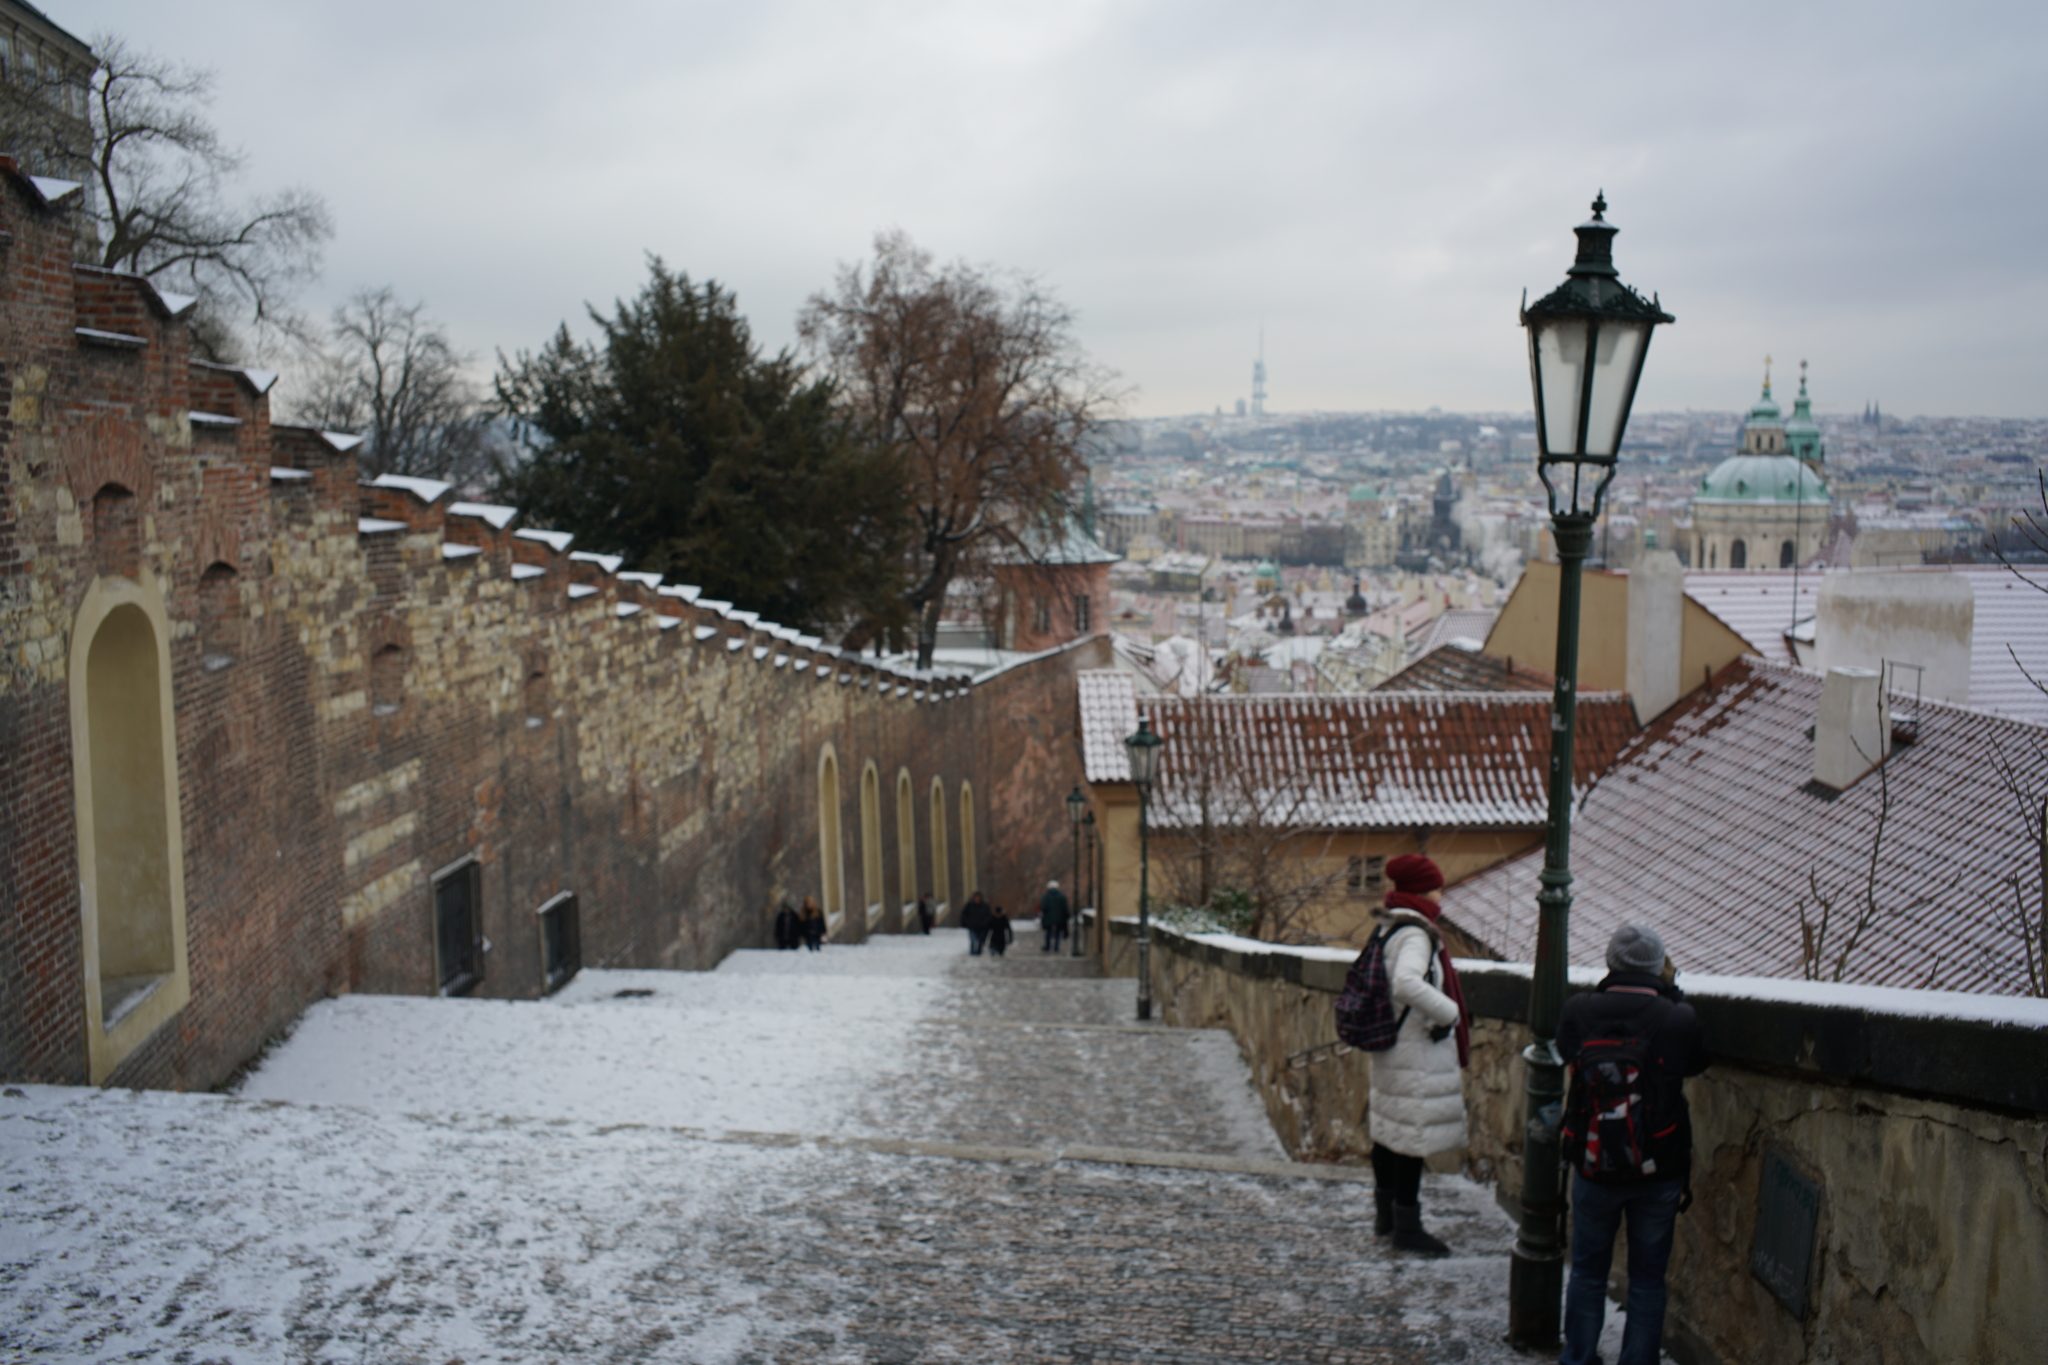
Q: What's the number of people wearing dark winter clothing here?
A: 7